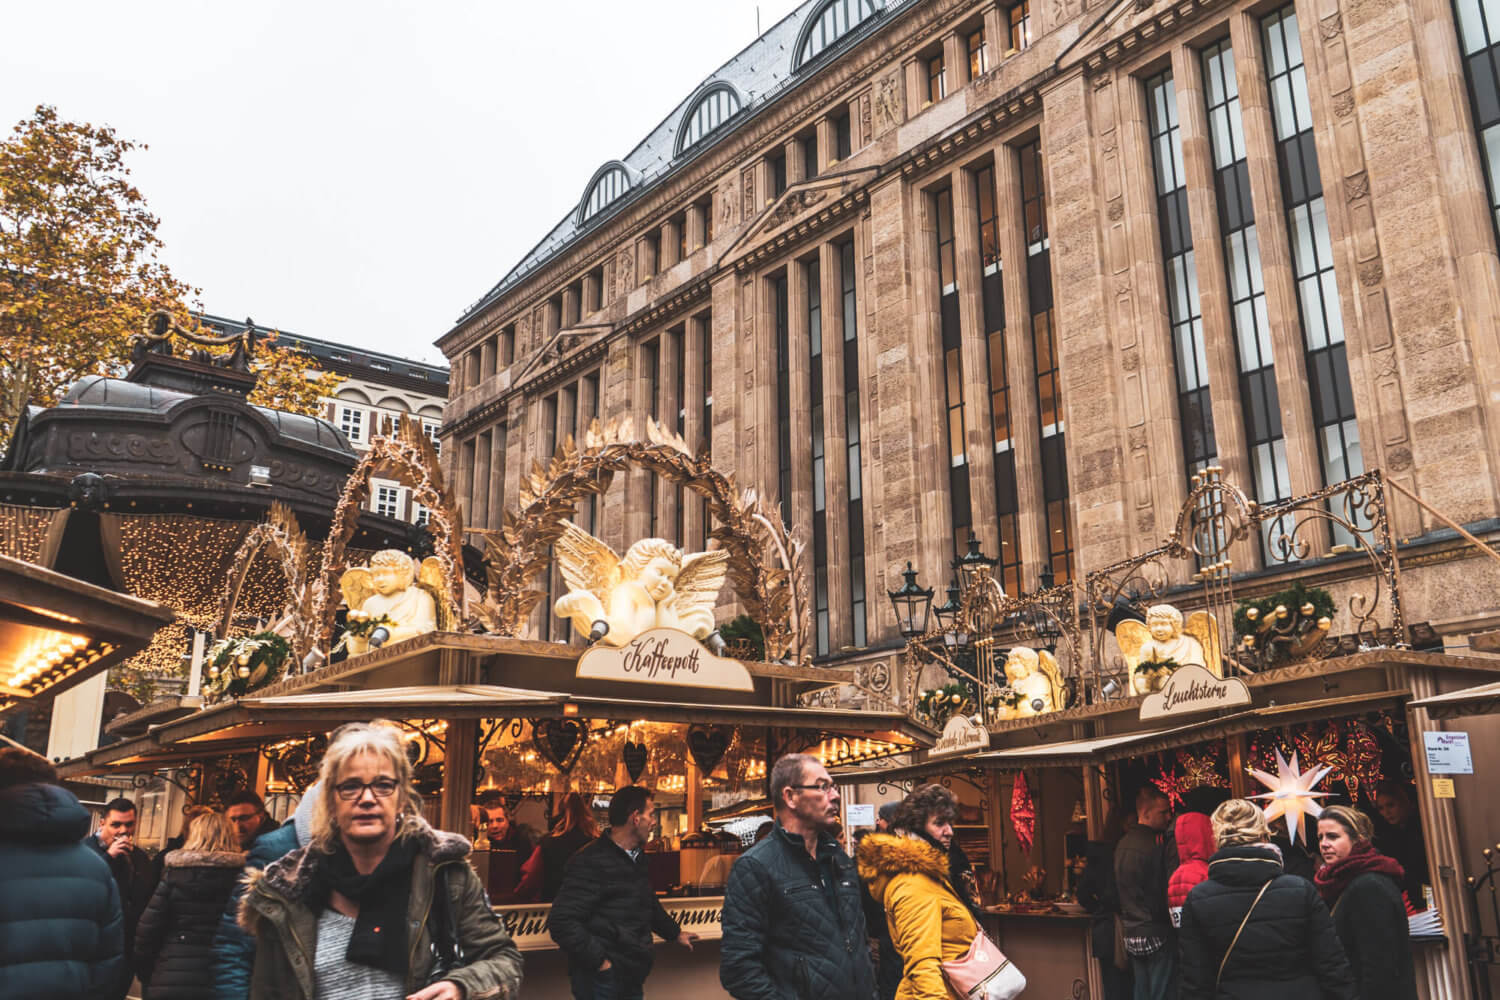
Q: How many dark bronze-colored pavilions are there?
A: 1